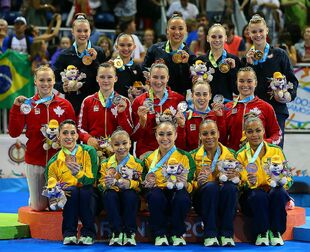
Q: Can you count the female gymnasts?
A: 15